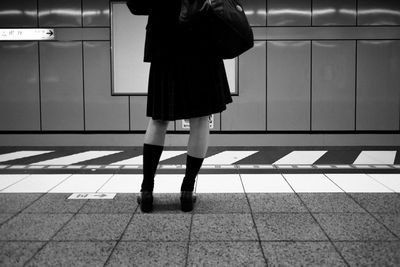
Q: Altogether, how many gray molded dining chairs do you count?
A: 0